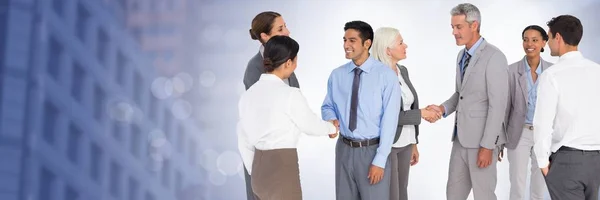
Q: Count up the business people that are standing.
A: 7